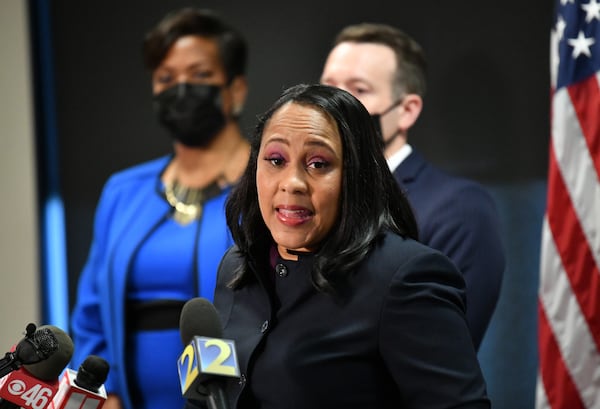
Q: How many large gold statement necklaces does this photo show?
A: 1